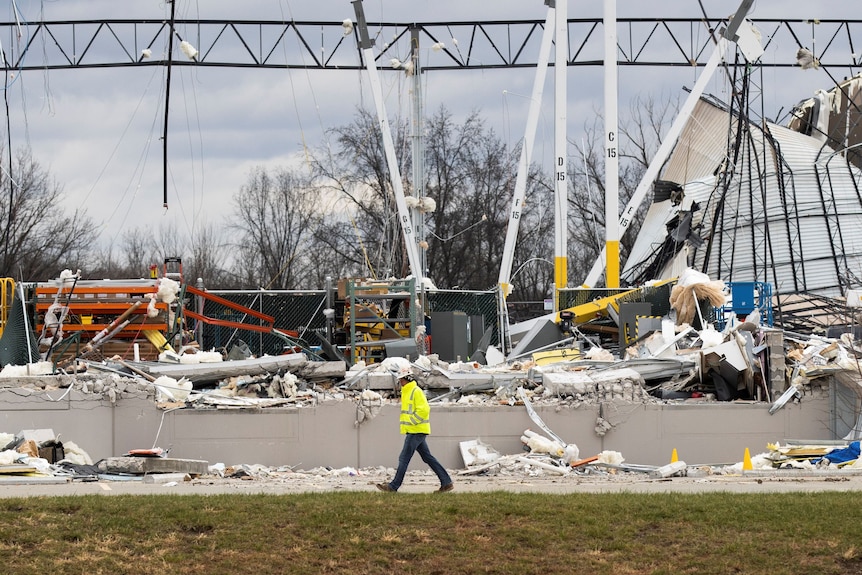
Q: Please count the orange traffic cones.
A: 2